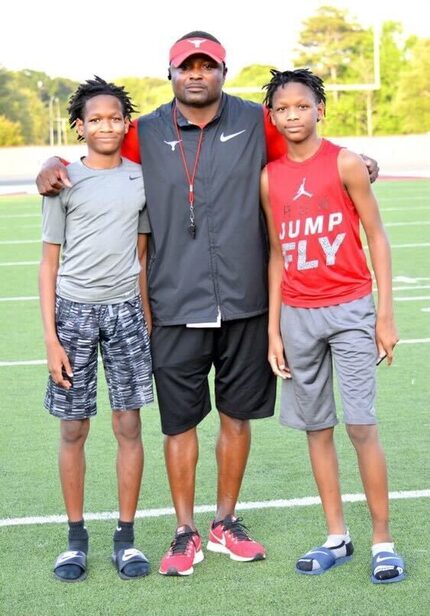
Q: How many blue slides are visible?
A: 2